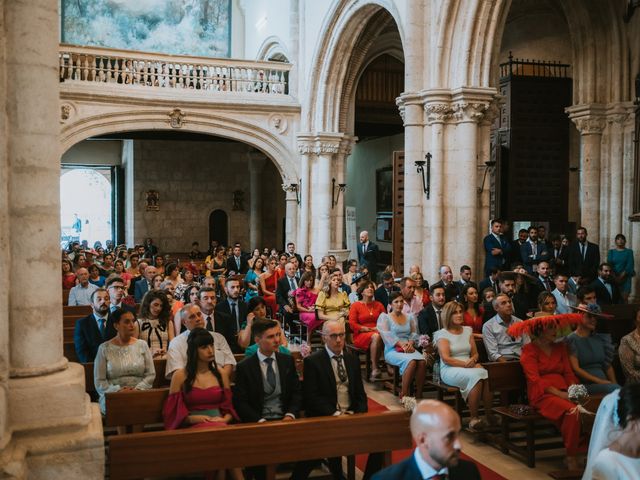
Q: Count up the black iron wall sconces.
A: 4